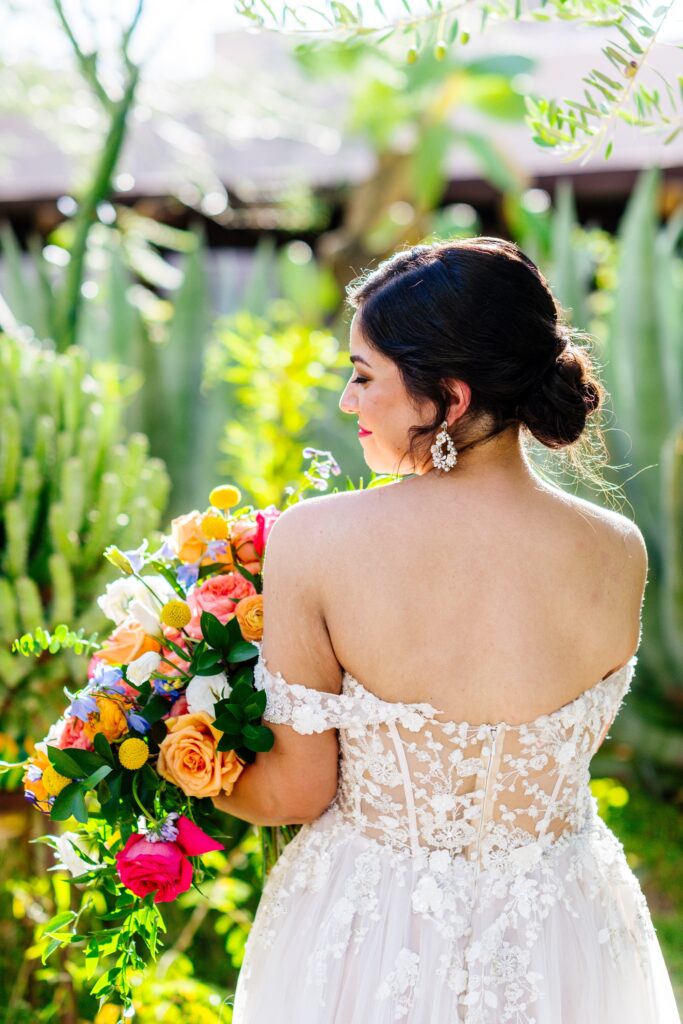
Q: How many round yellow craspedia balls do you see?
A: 5